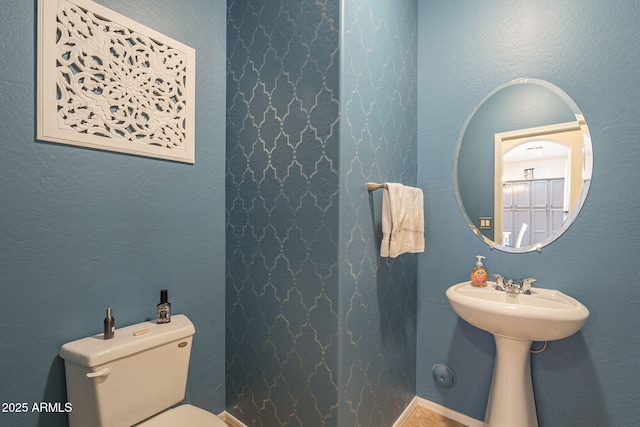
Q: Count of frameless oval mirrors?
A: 1